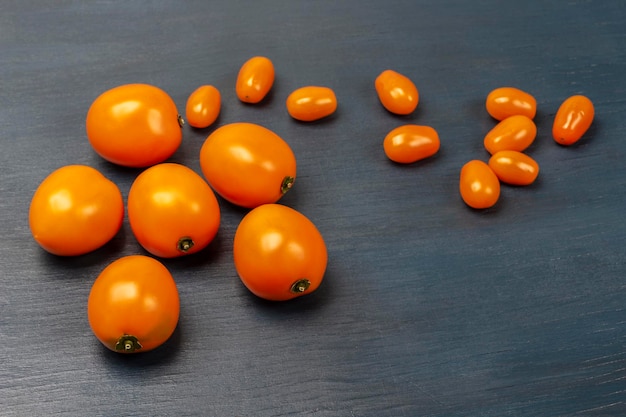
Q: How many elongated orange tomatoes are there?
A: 10